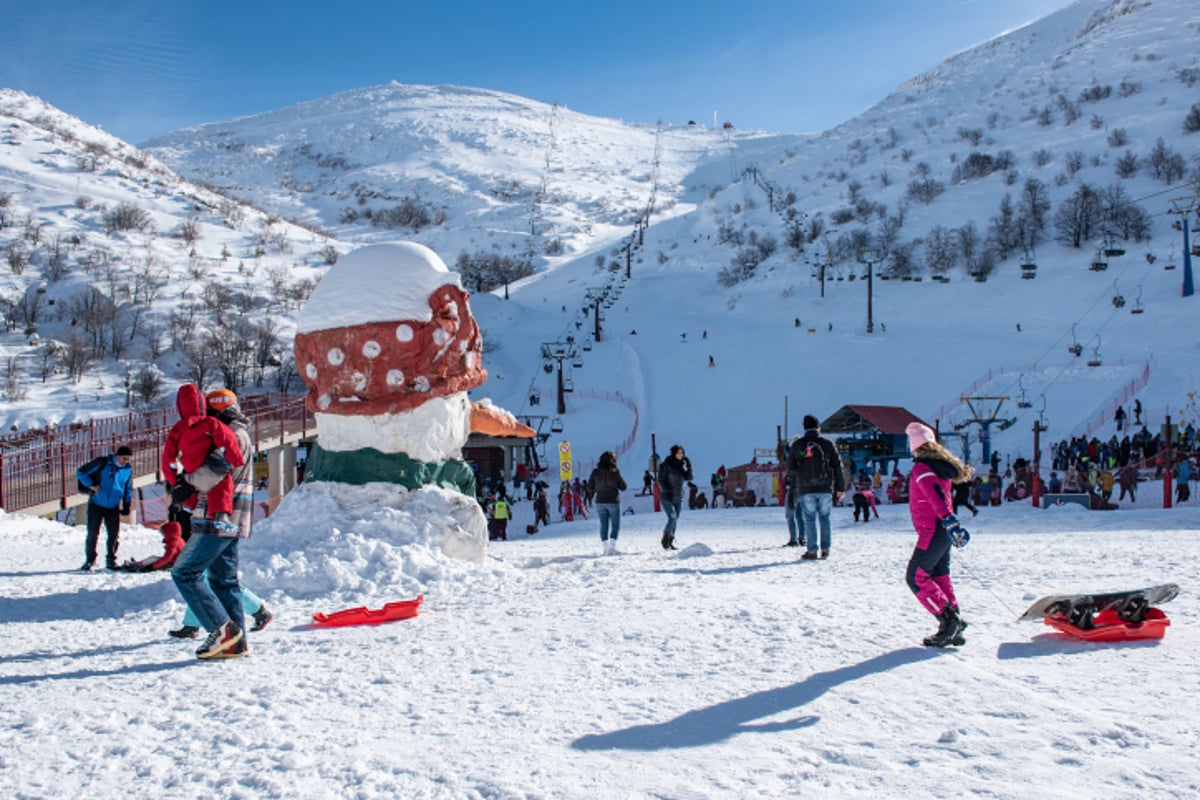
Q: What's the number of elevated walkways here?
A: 1